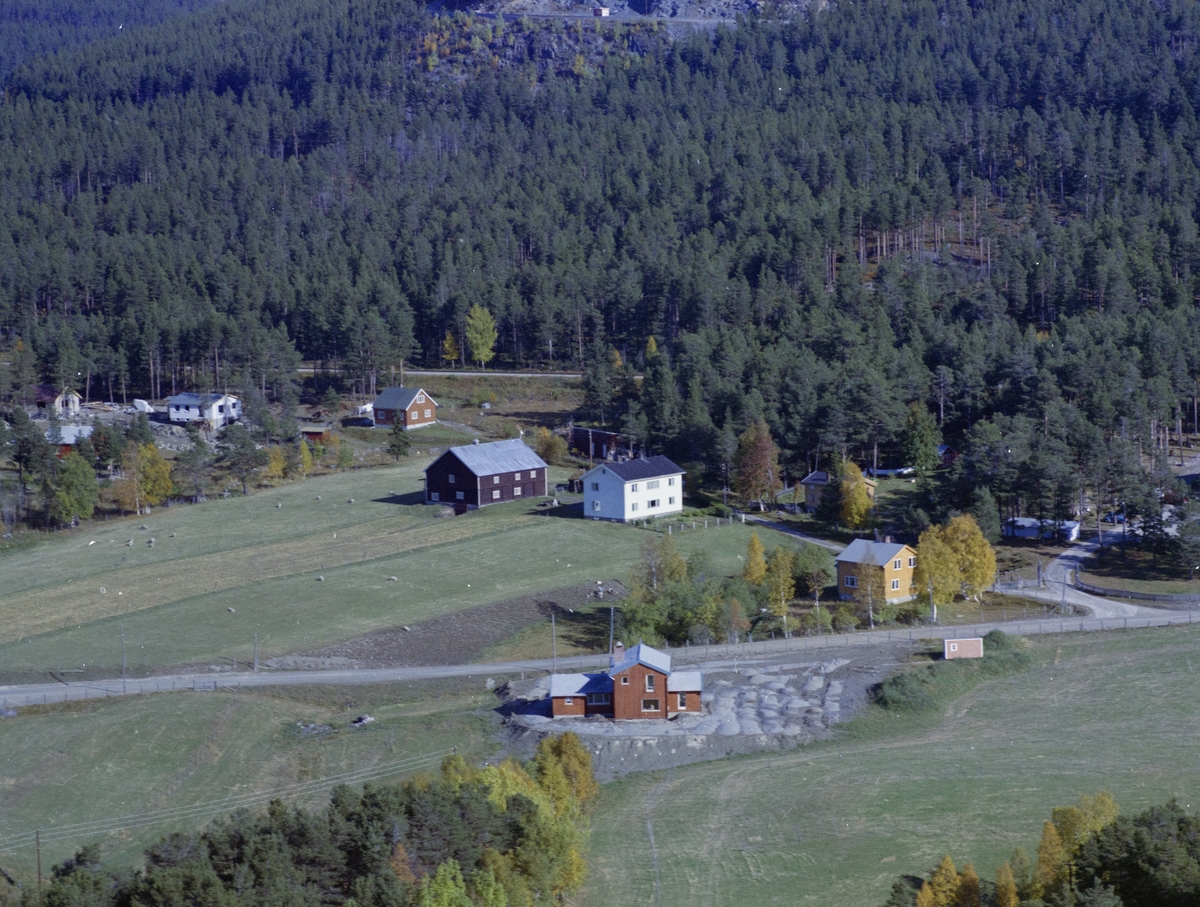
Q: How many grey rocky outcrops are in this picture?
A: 1